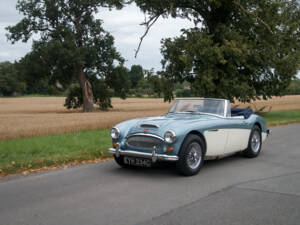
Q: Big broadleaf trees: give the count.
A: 2